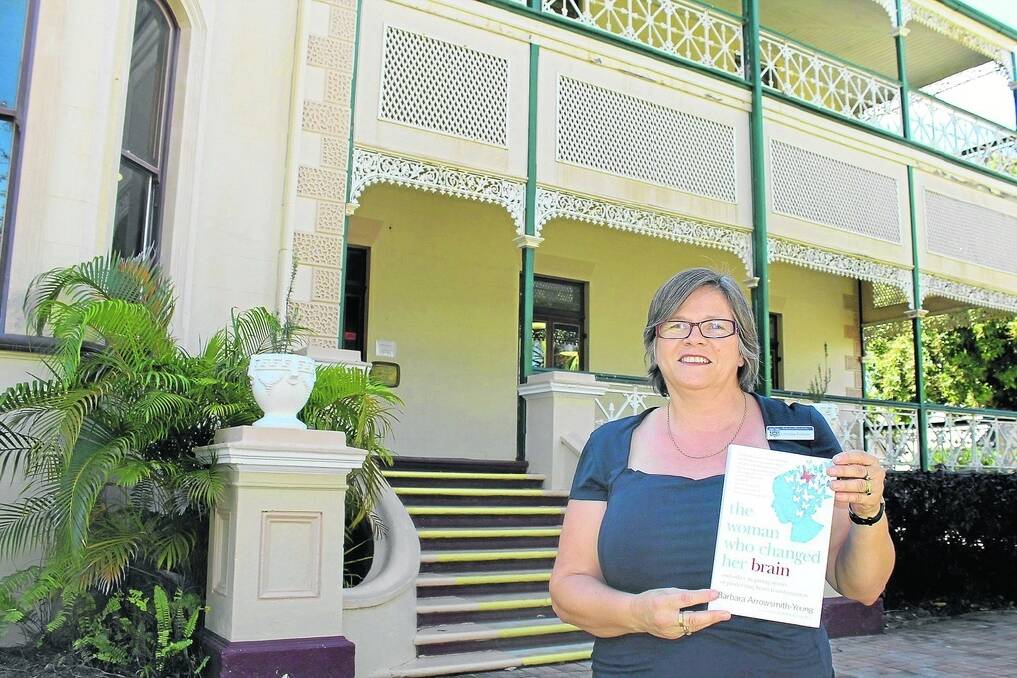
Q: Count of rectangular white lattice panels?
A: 4